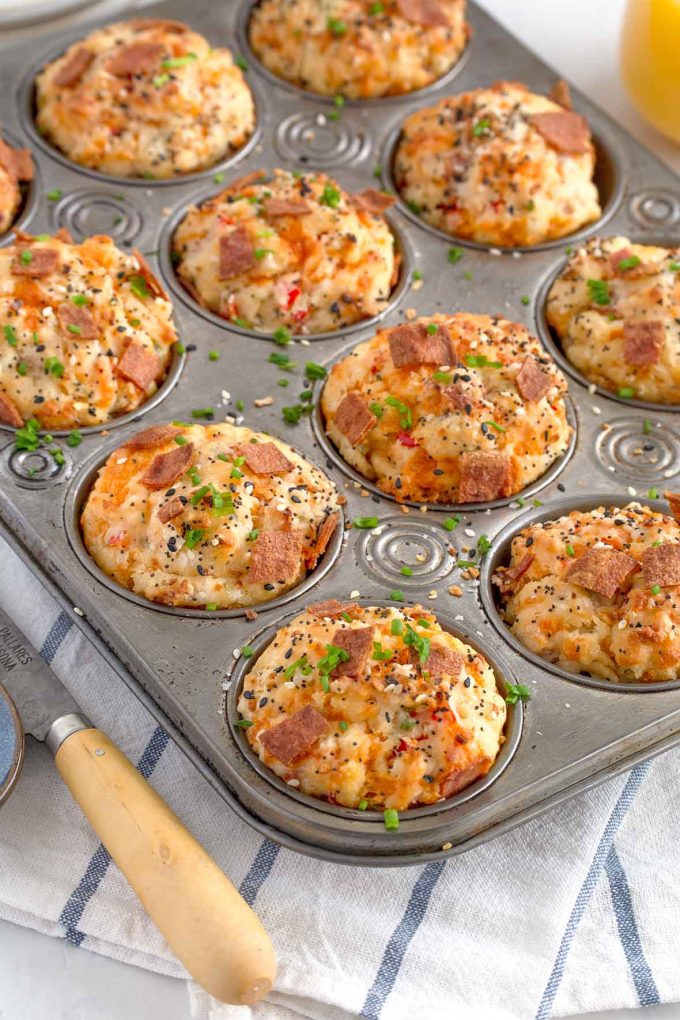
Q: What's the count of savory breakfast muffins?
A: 11